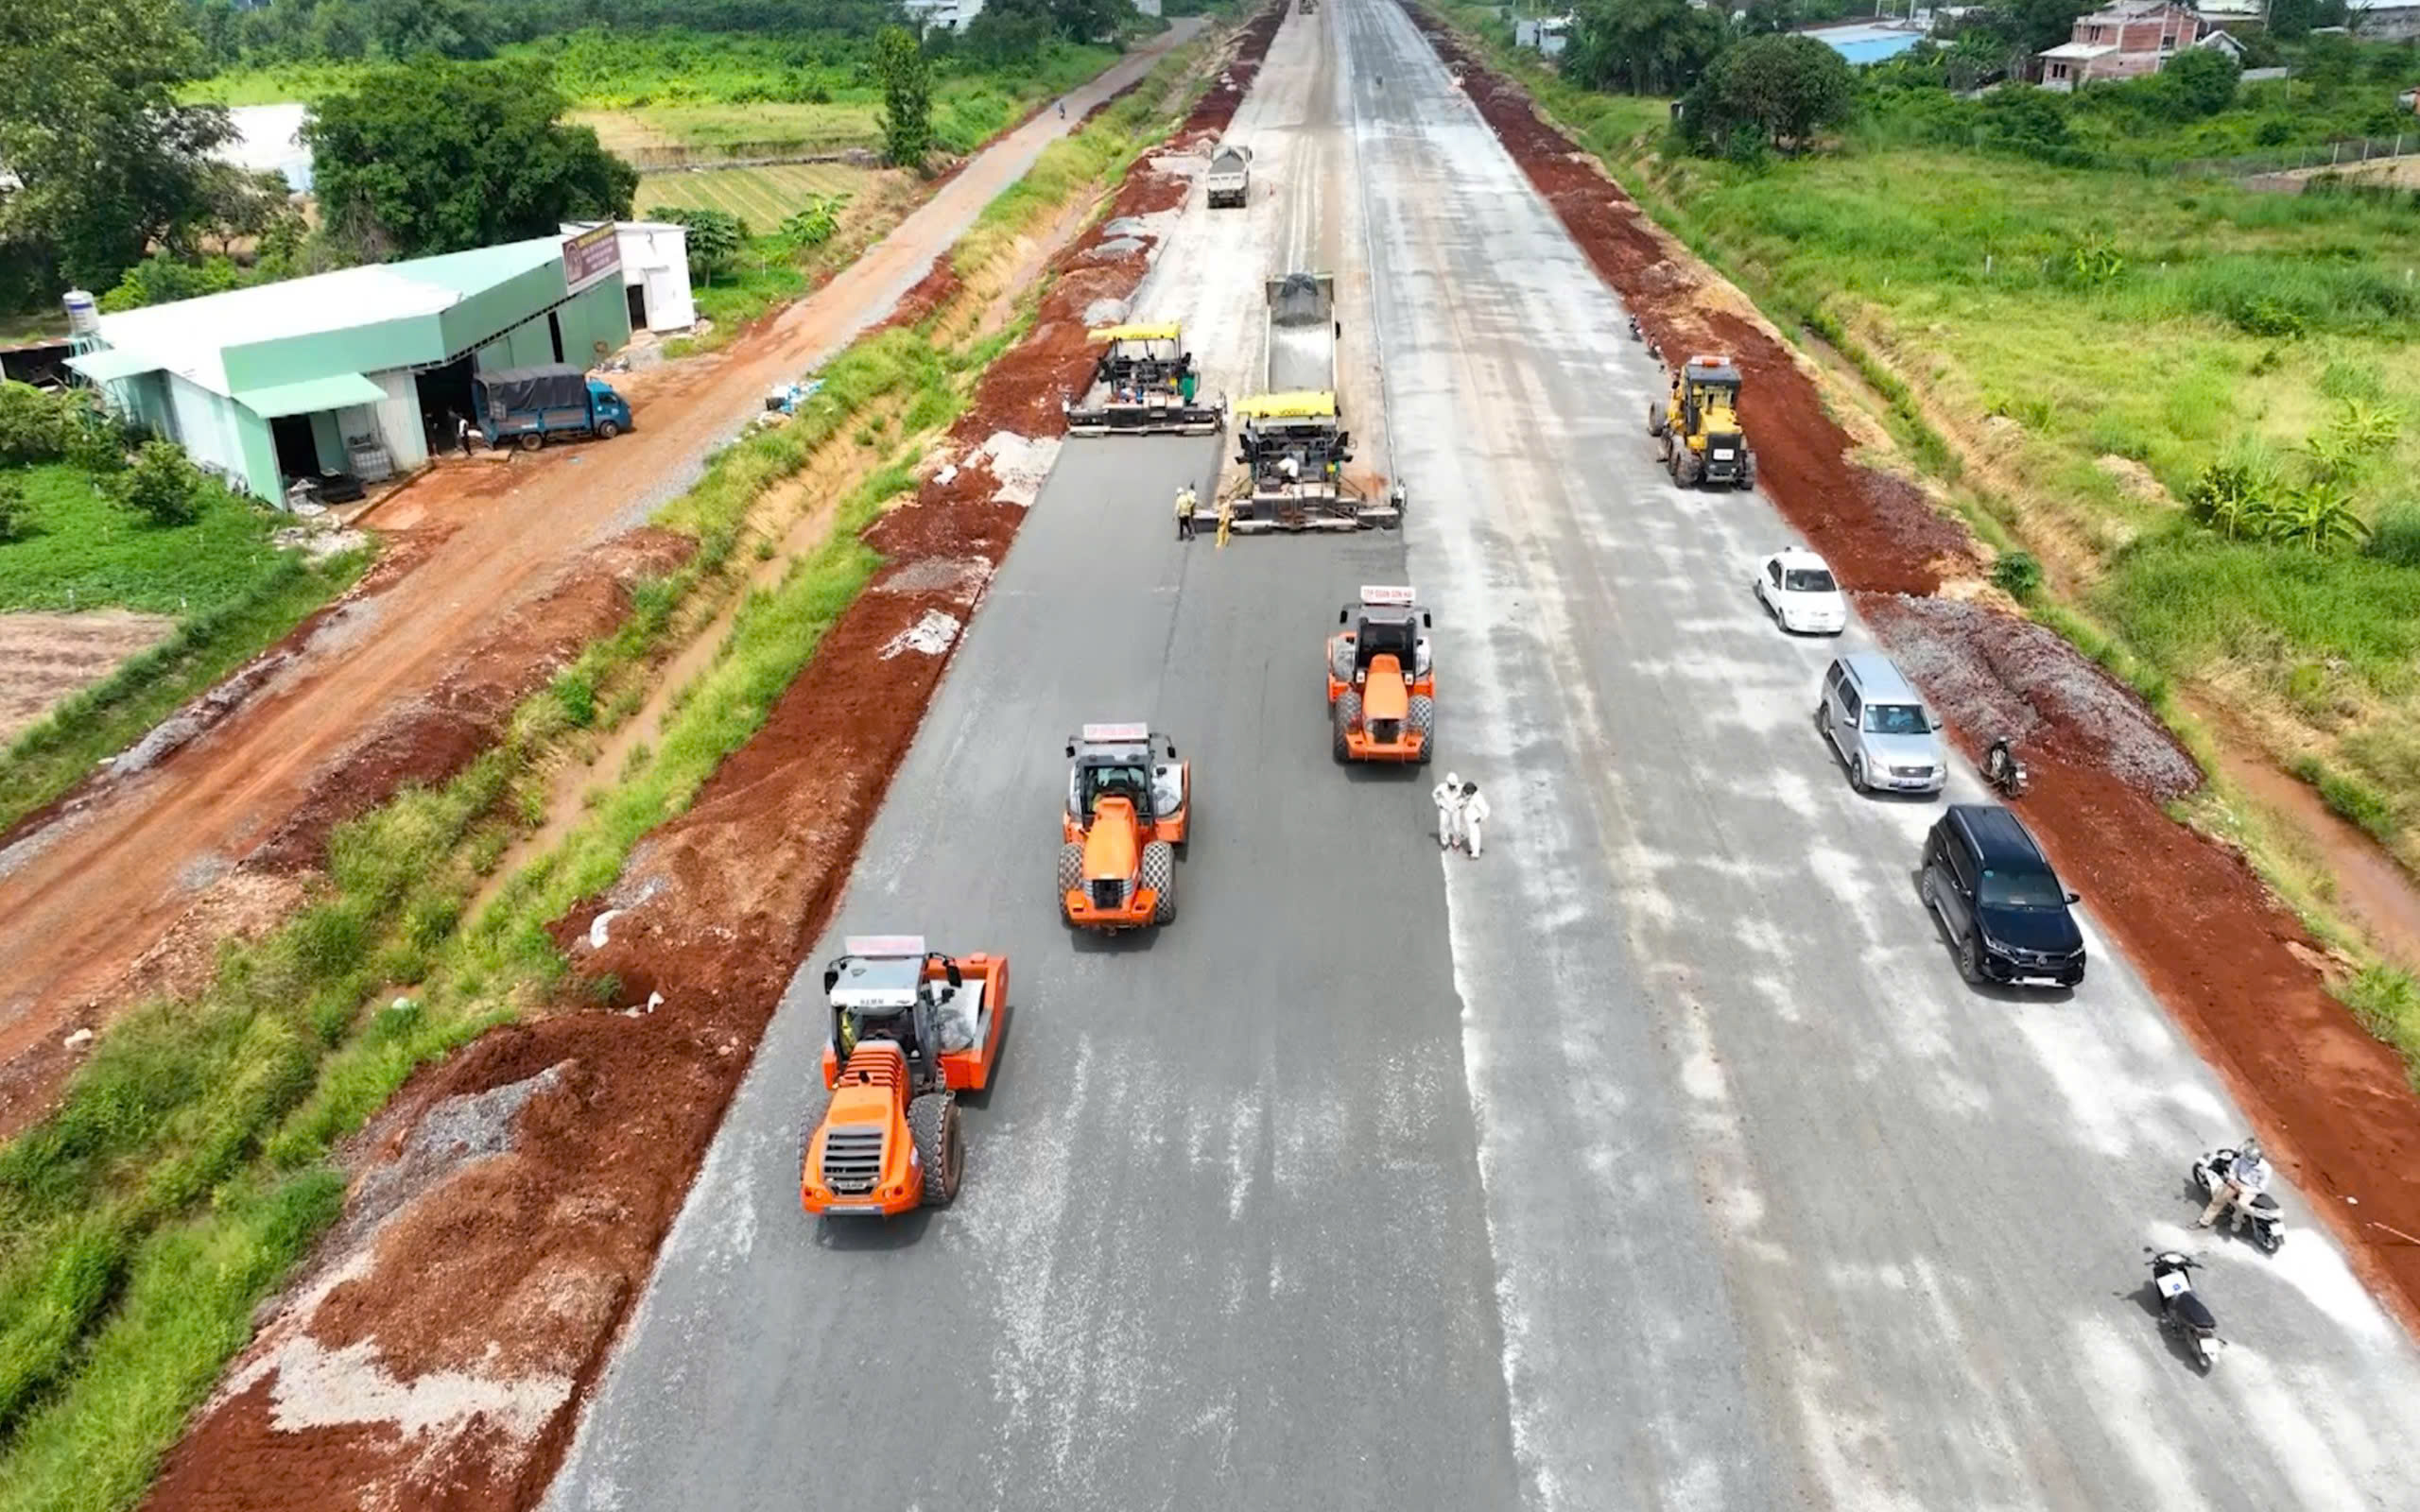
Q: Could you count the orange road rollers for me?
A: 3